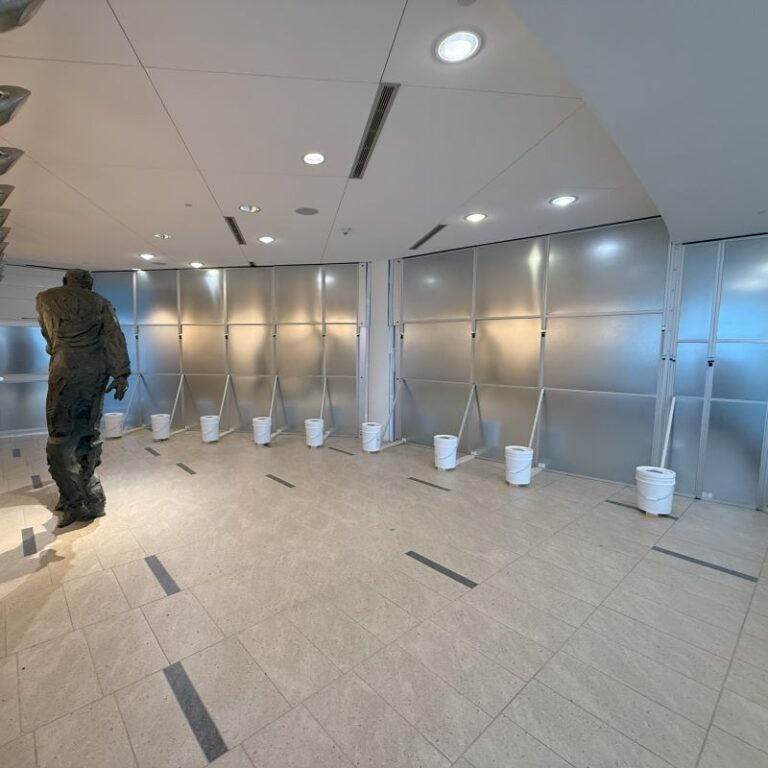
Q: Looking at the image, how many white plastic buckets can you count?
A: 9